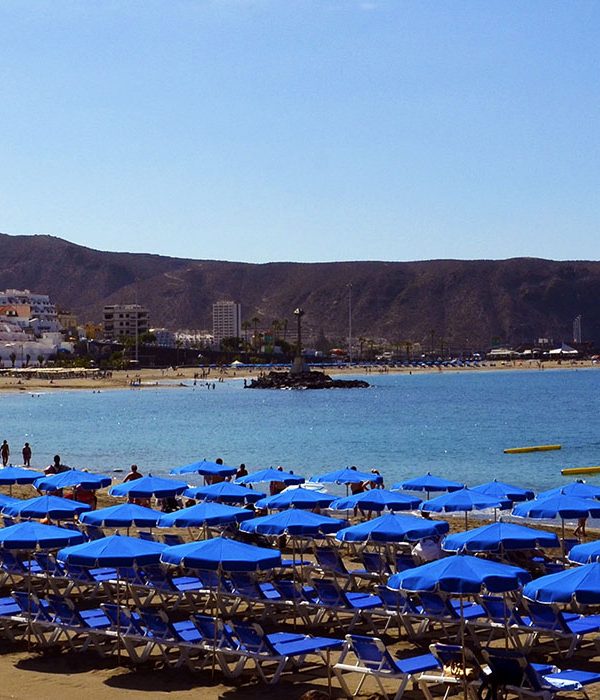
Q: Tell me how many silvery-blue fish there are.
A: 0